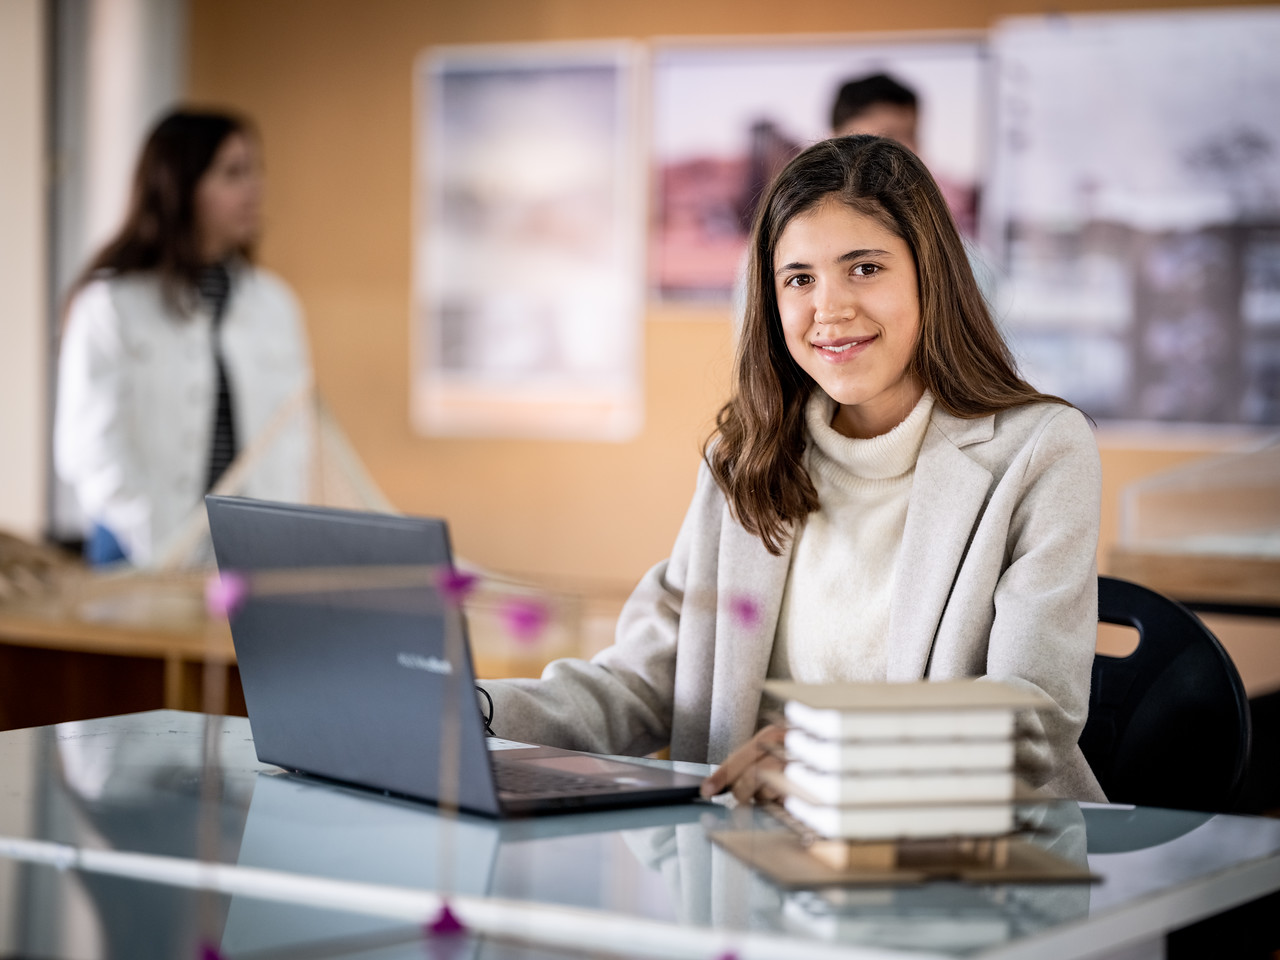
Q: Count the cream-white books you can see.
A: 4